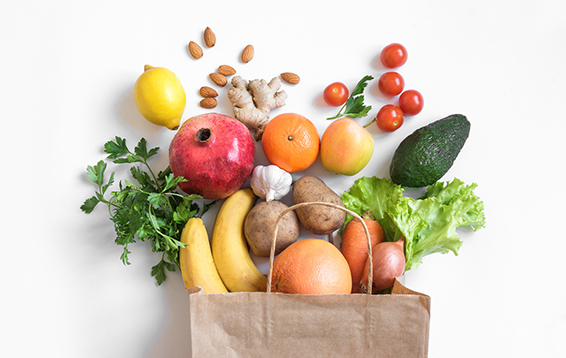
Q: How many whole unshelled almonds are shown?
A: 8